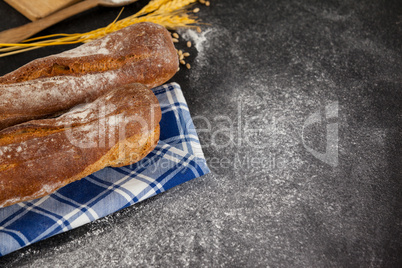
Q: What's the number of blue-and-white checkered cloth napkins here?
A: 1